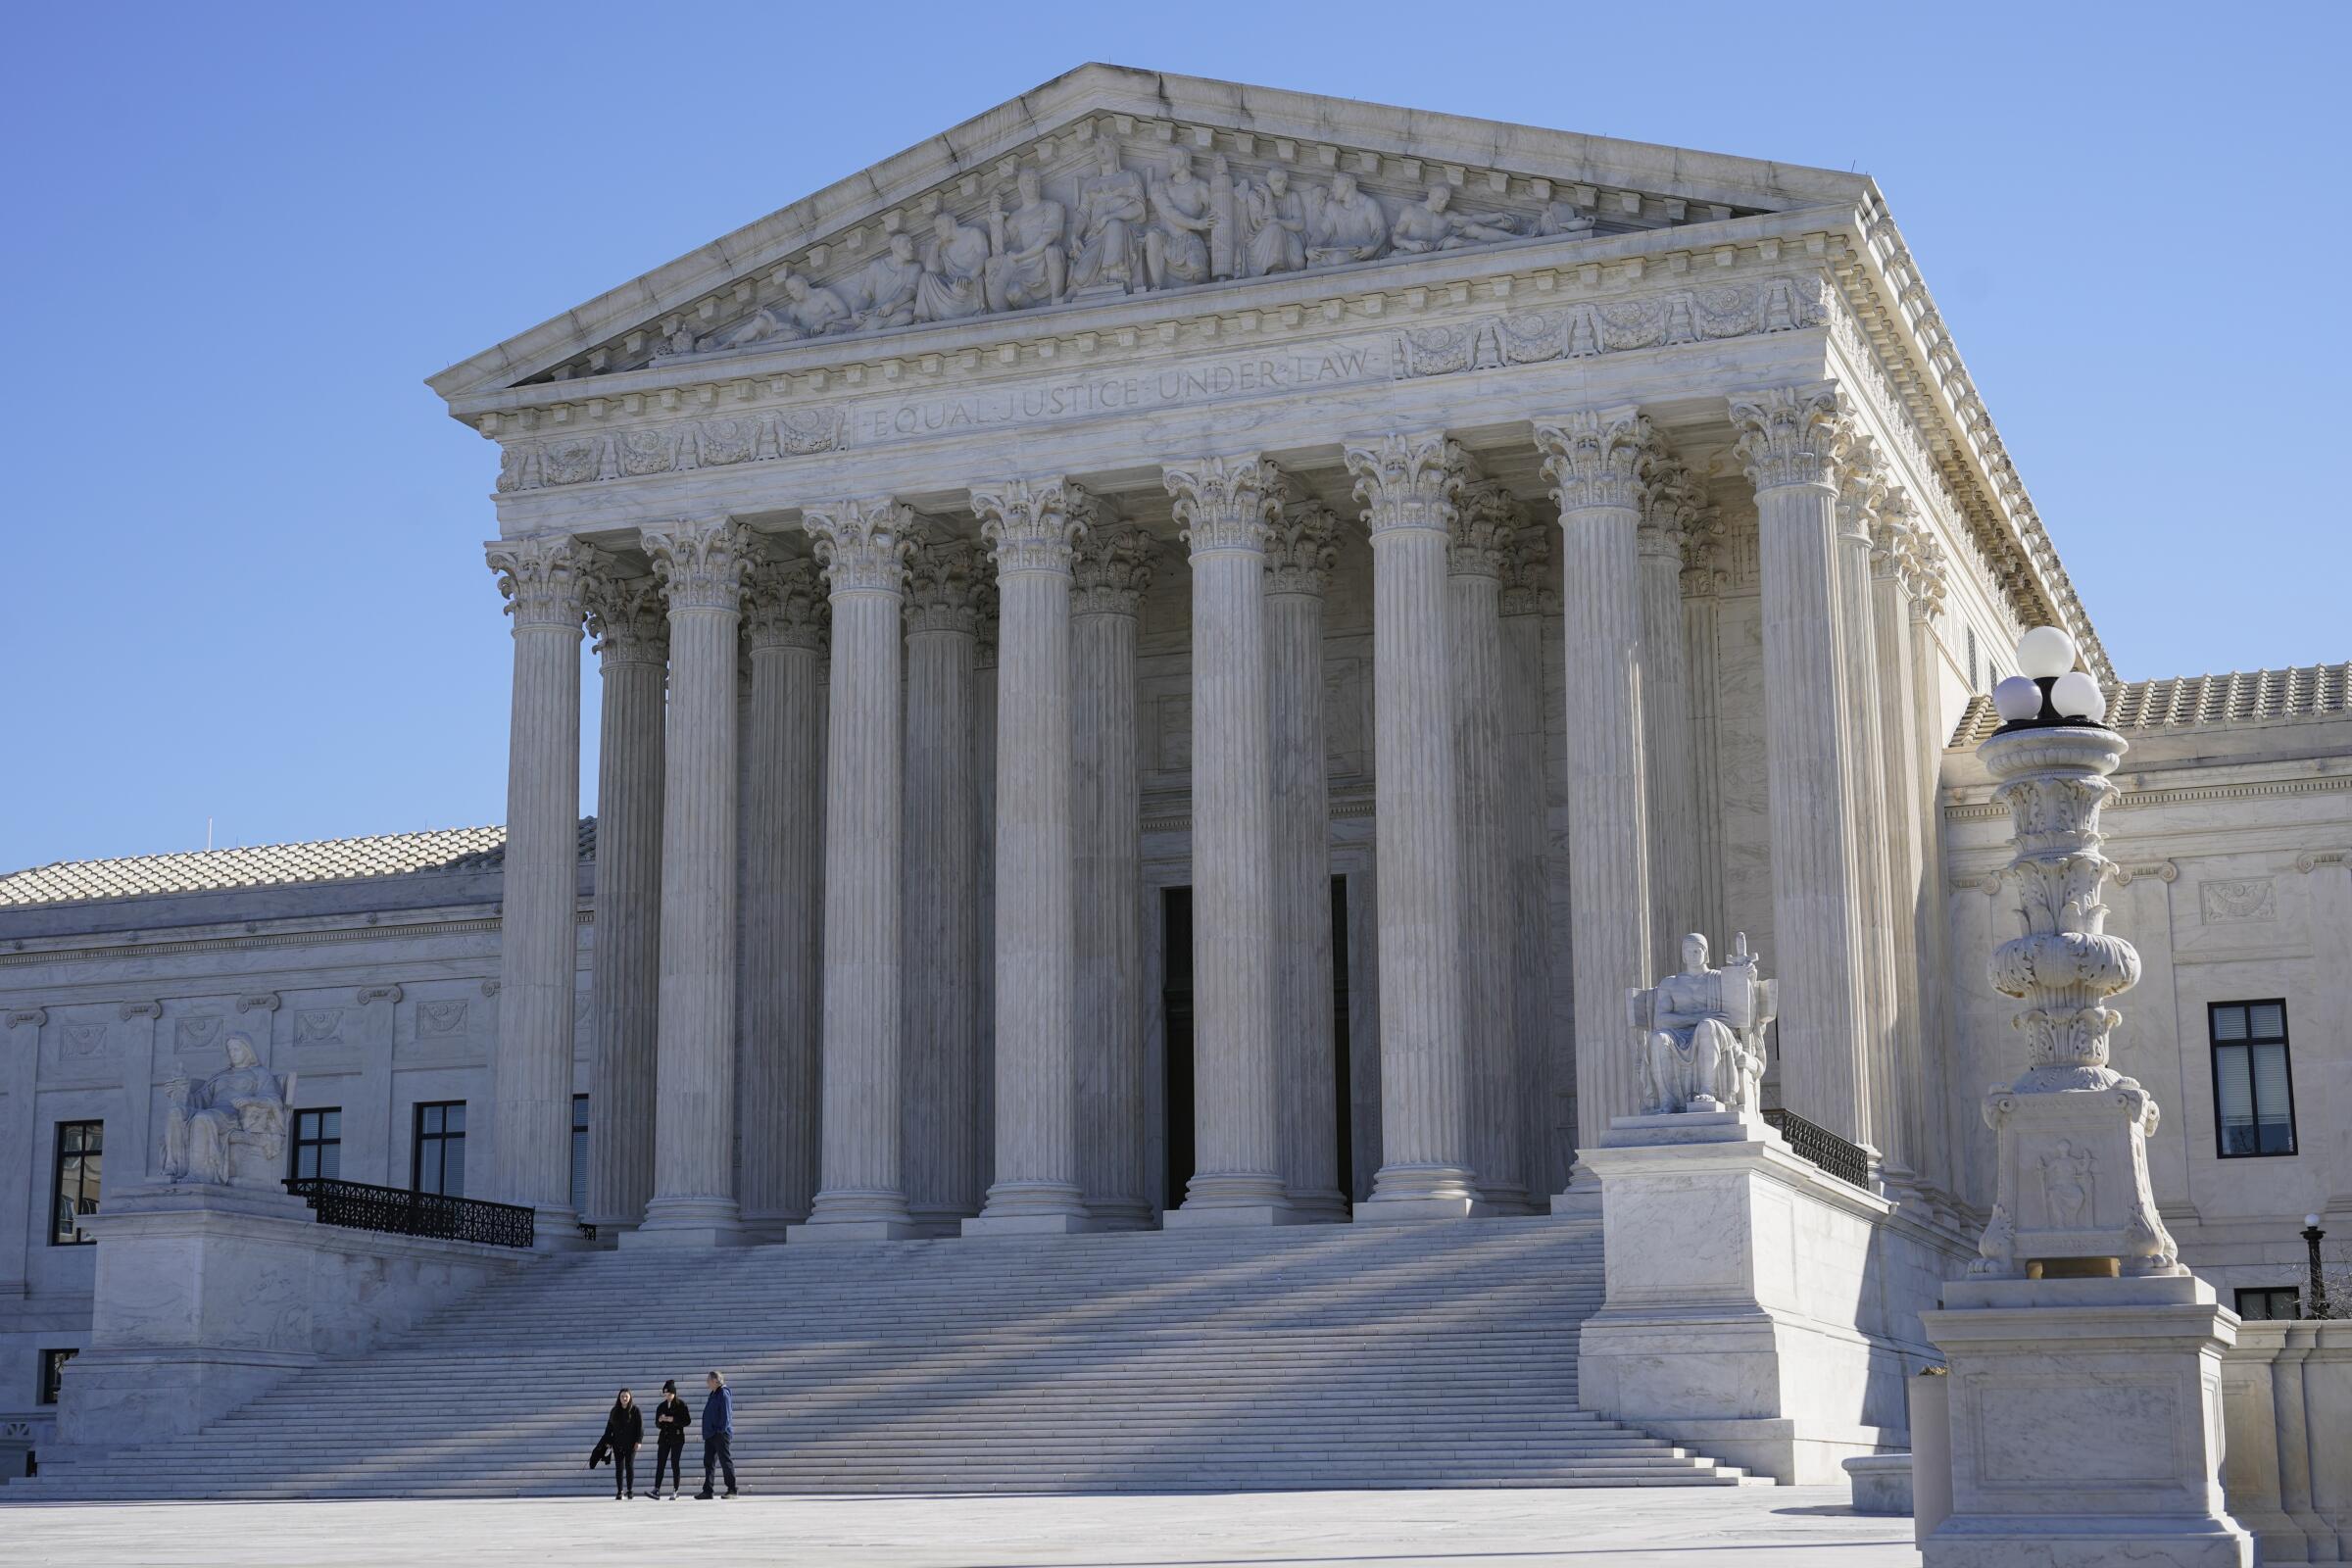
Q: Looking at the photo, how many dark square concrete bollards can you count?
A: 0